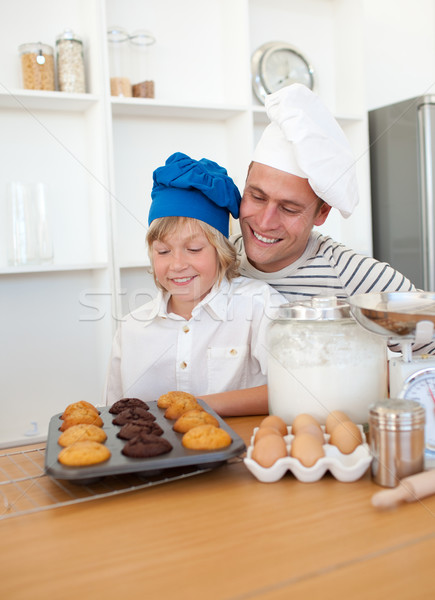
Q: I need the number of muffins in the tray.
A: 12